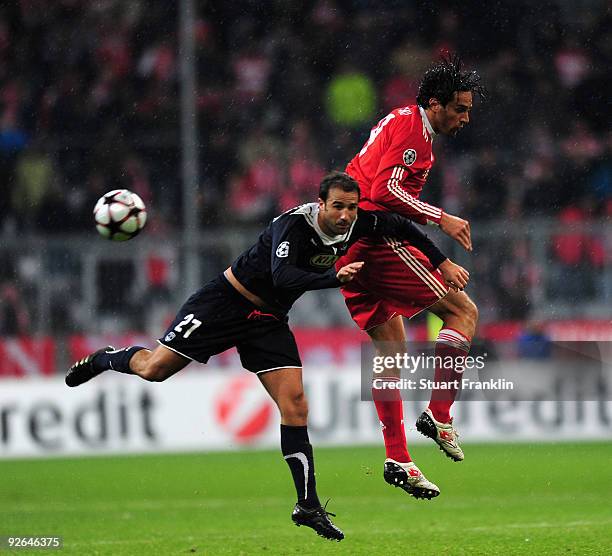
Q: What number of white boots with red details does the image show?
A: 2